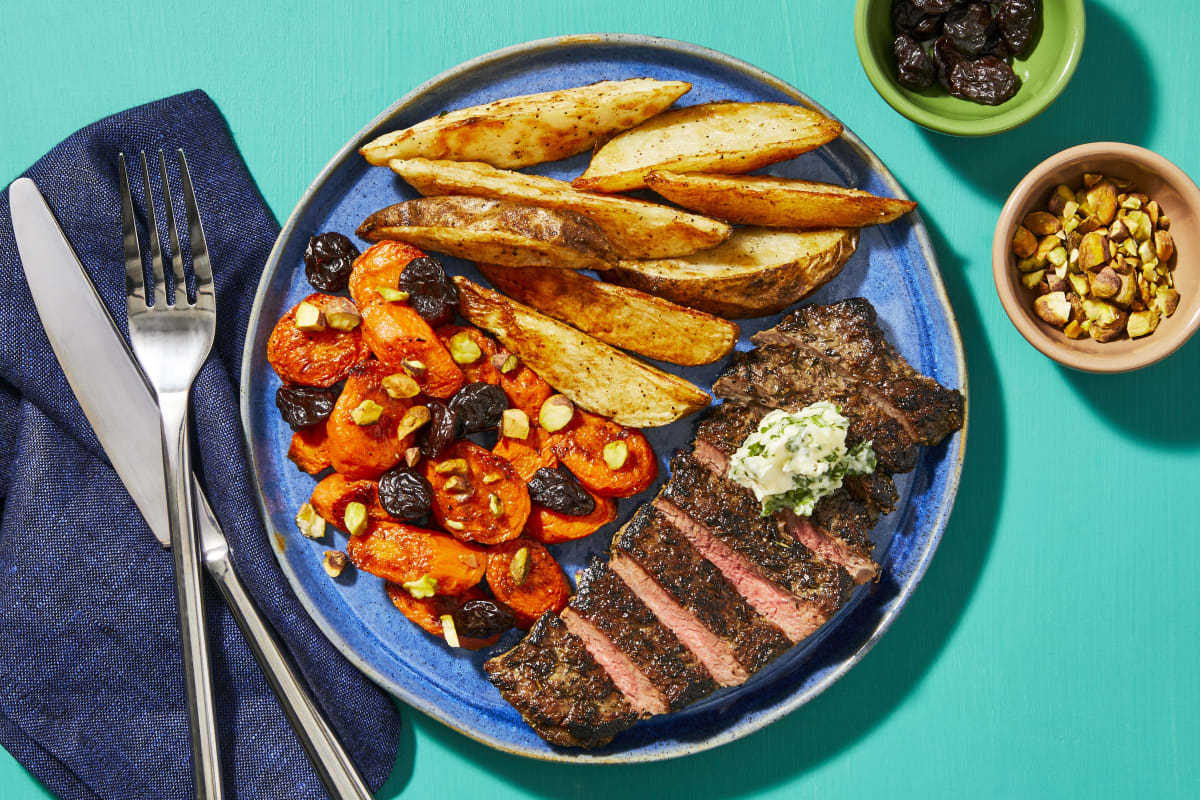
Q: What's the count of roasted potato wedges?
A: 8